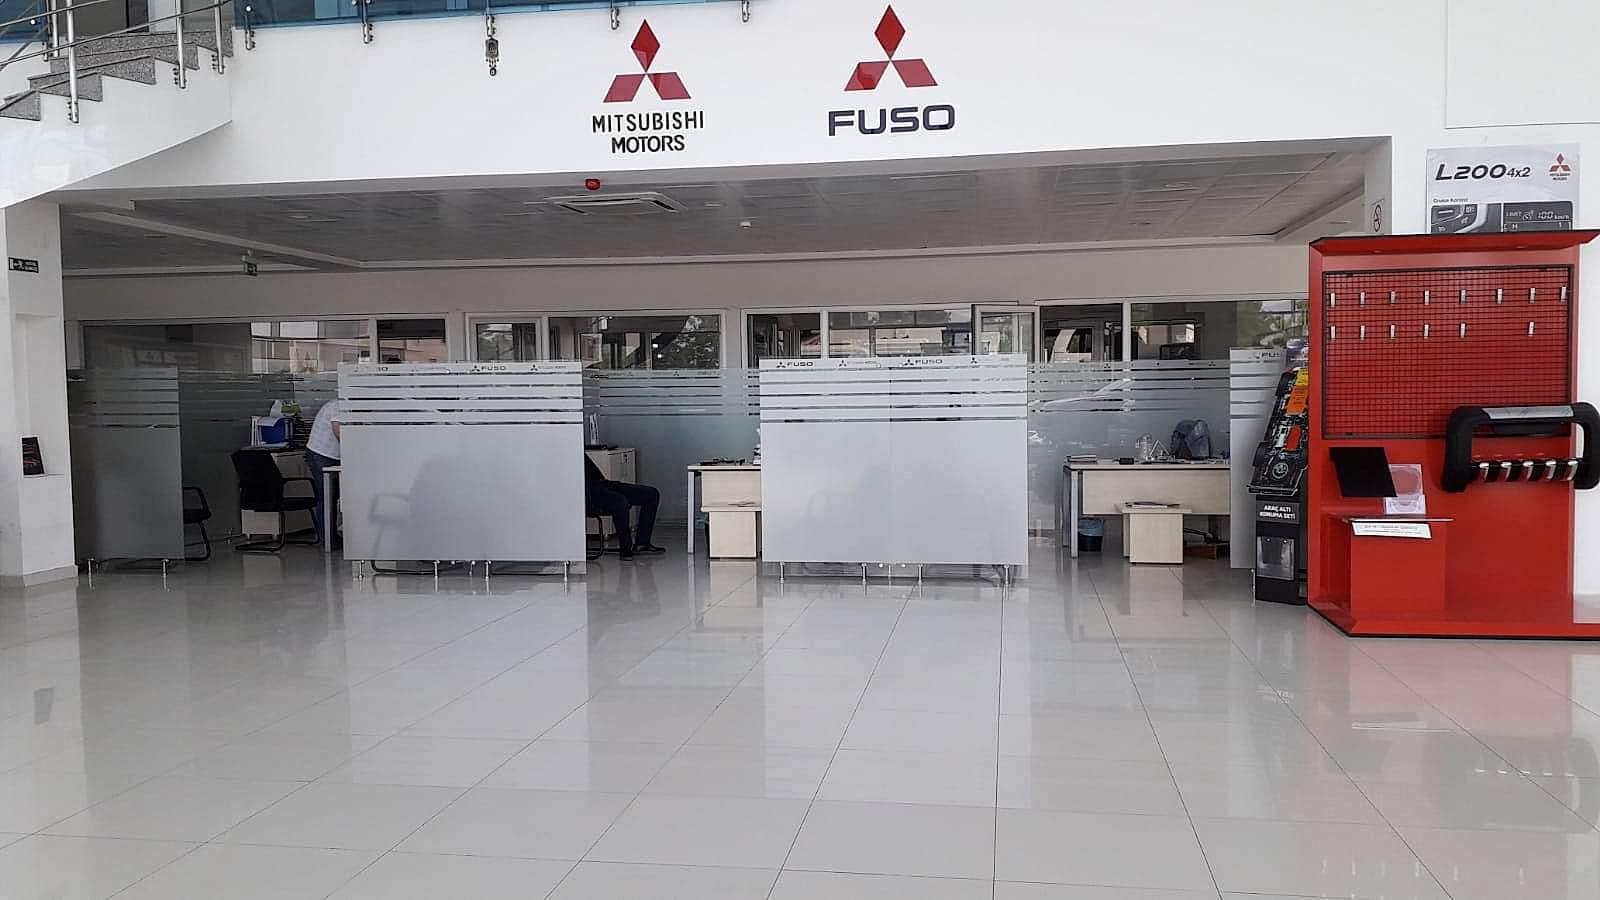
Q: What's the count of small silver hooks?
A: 14